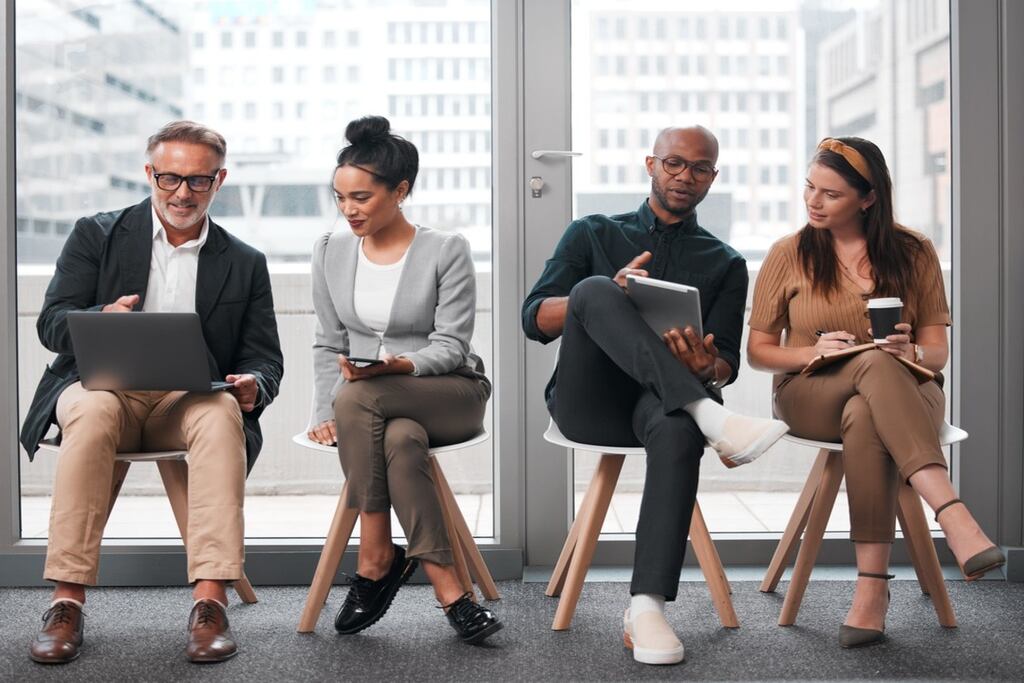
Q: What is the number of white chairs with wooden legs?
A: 4